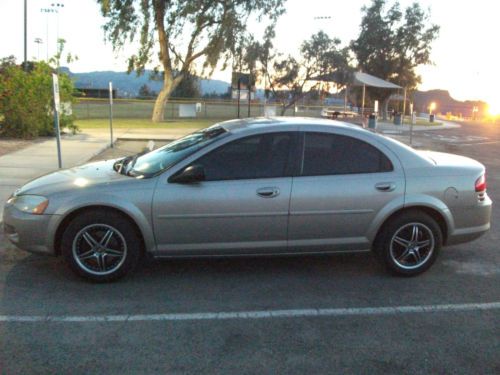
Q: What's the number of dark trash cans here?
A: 3